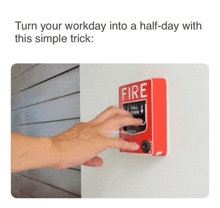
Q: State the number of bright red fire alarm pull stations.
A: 1